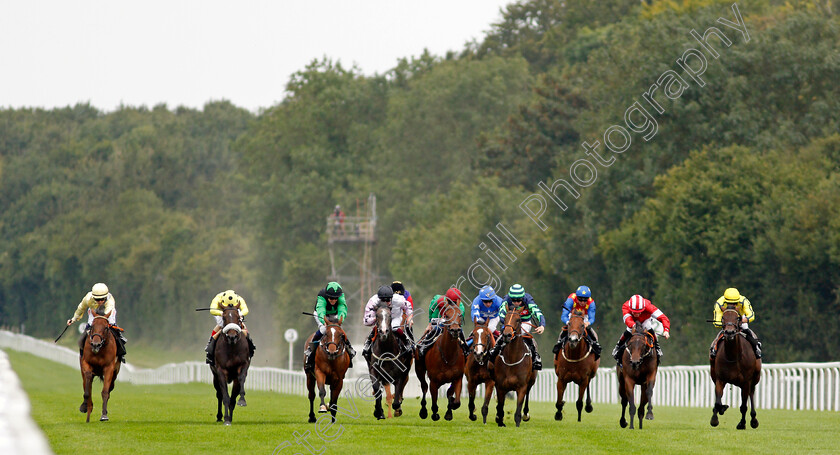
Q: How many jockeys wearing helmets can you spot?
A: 11